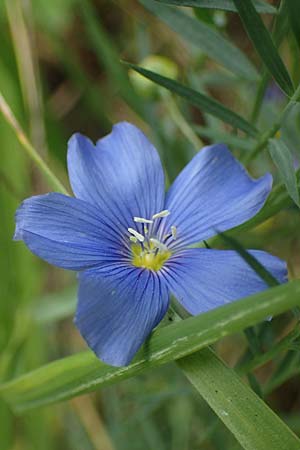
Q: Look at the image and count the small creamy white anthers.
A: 5